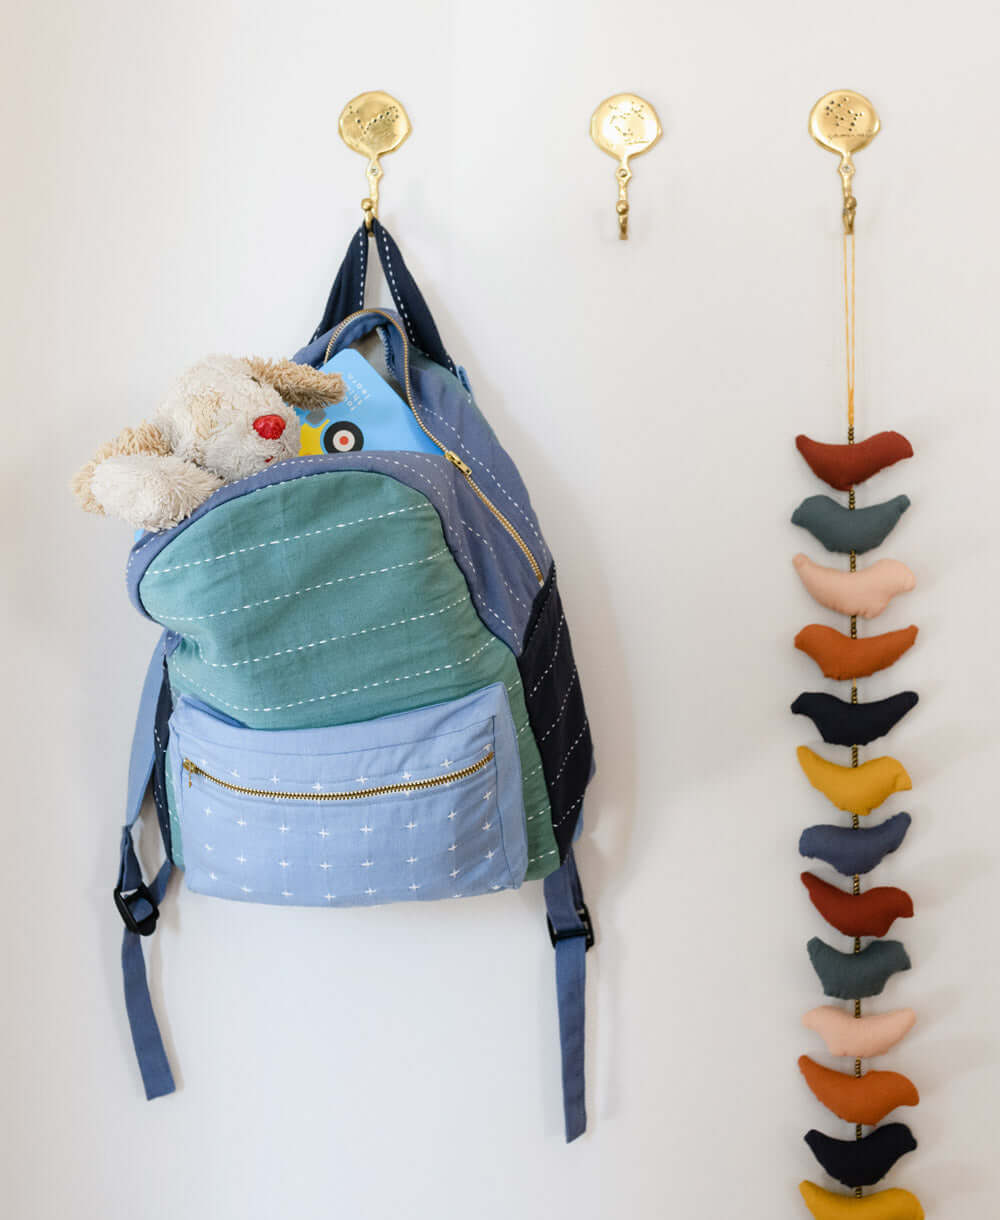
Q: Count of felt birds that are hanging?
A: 13